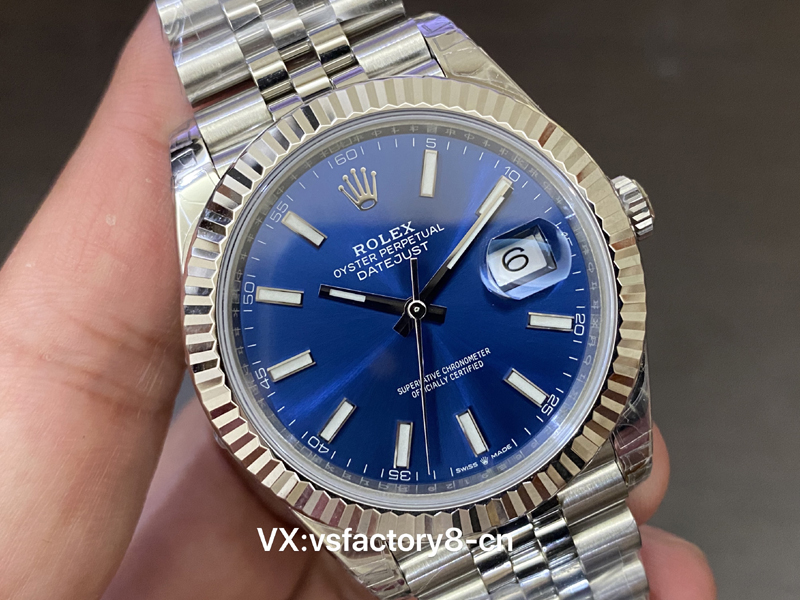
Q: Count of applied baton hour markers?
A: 10